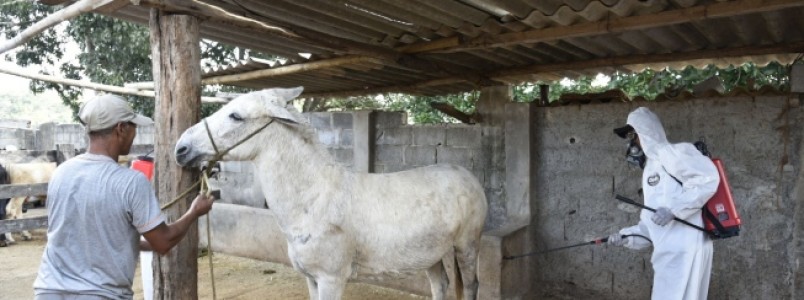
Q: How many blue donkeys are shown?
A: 0